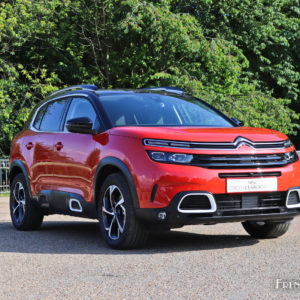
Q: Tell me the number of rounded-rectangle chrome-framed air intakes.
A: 2